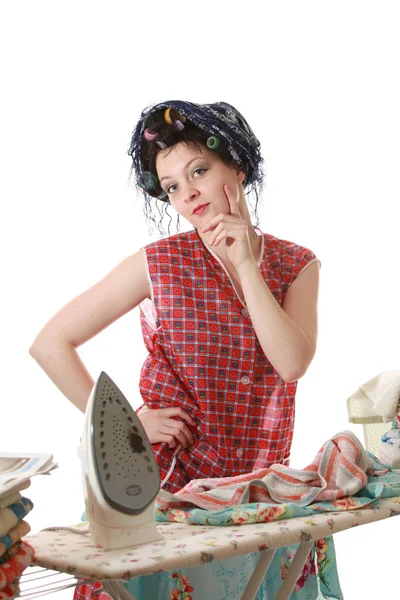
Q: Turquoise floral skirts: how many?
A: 1